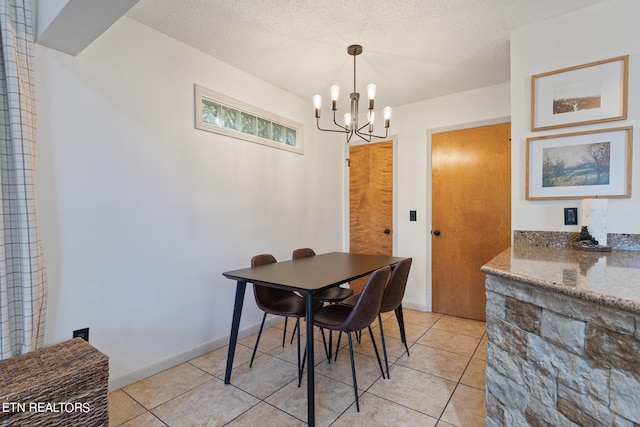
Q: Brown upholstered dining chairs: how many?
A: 4